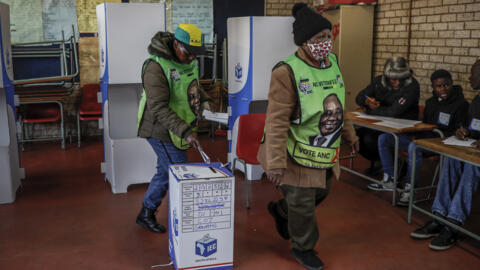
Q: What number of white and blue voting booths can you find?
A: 3